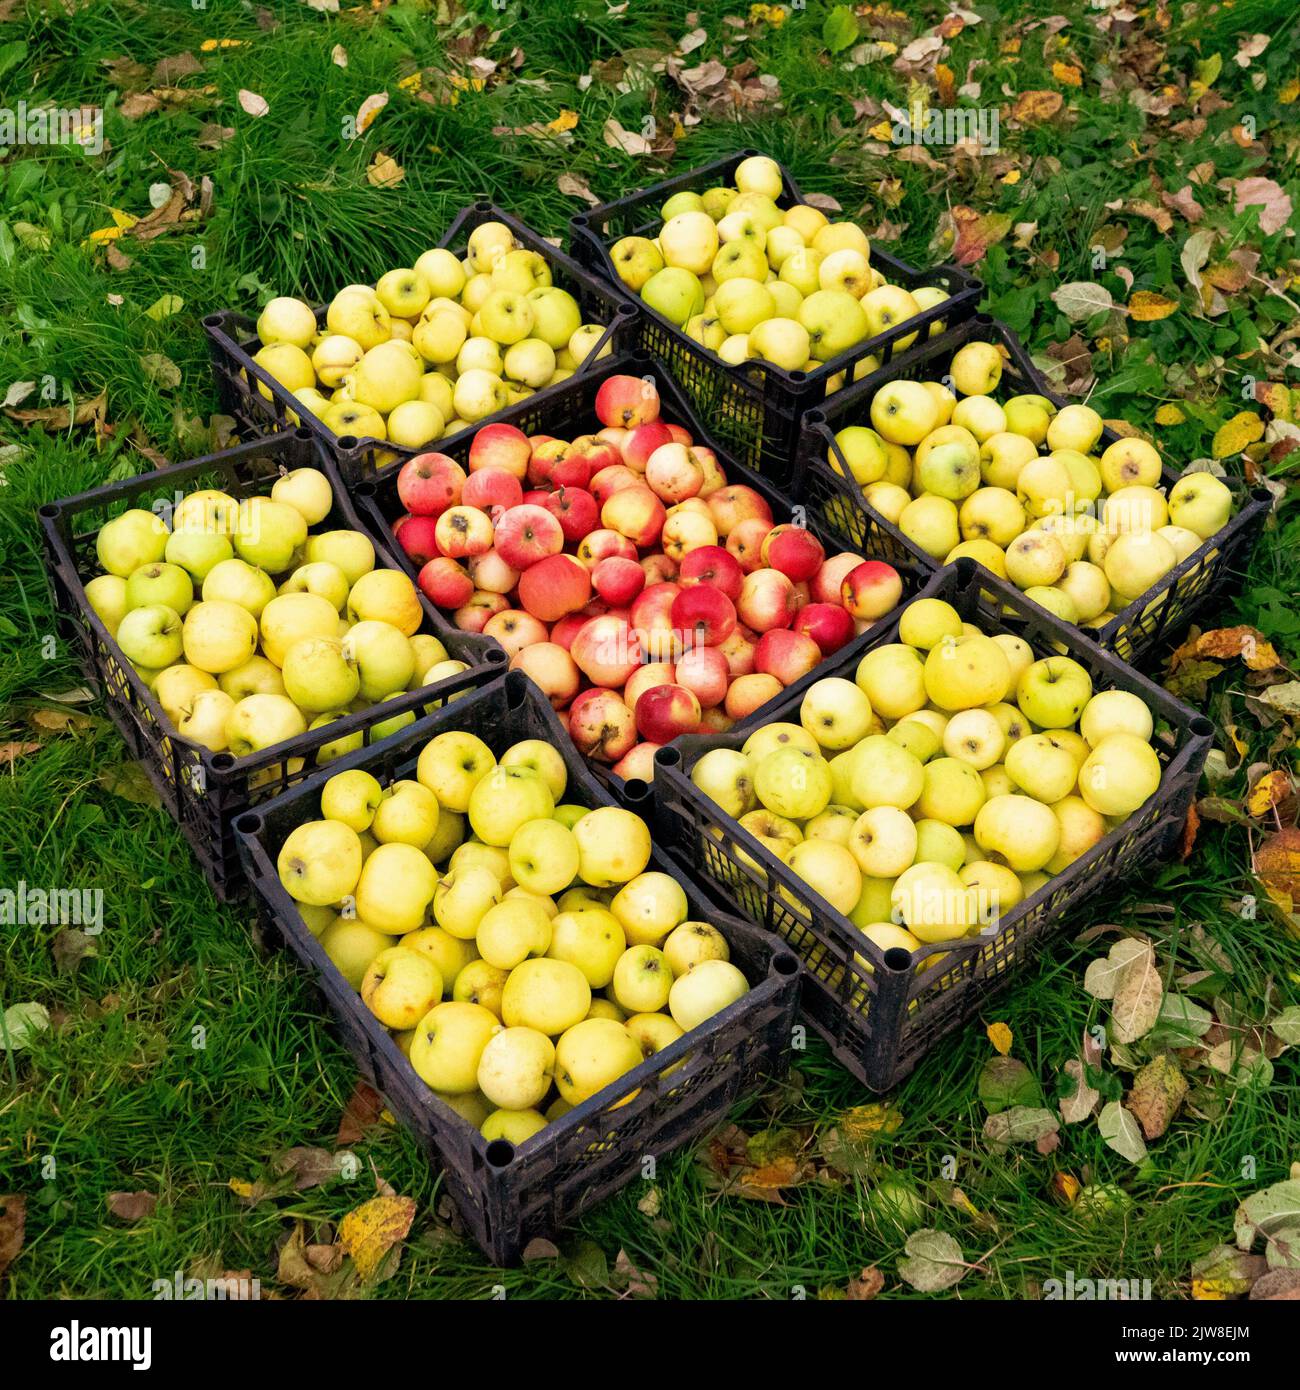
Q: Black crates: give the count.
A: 7